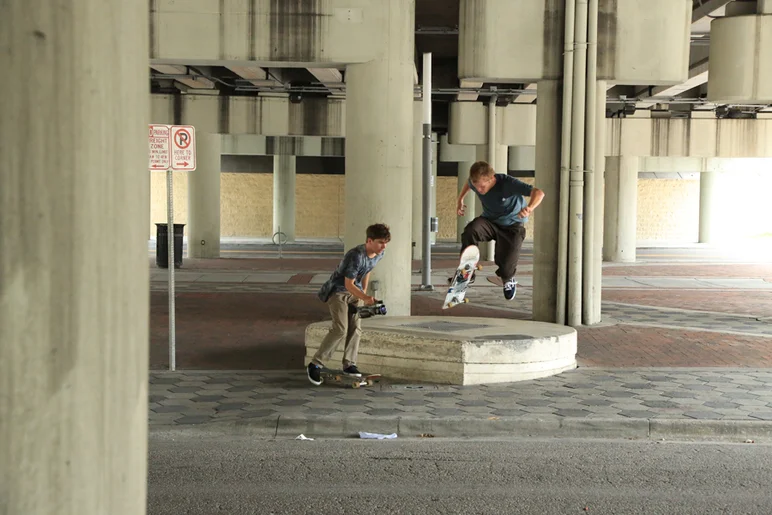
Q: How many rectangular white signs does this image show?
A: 2